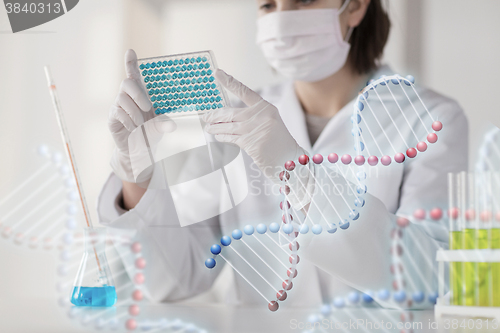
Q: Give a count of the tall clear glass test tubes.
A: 4